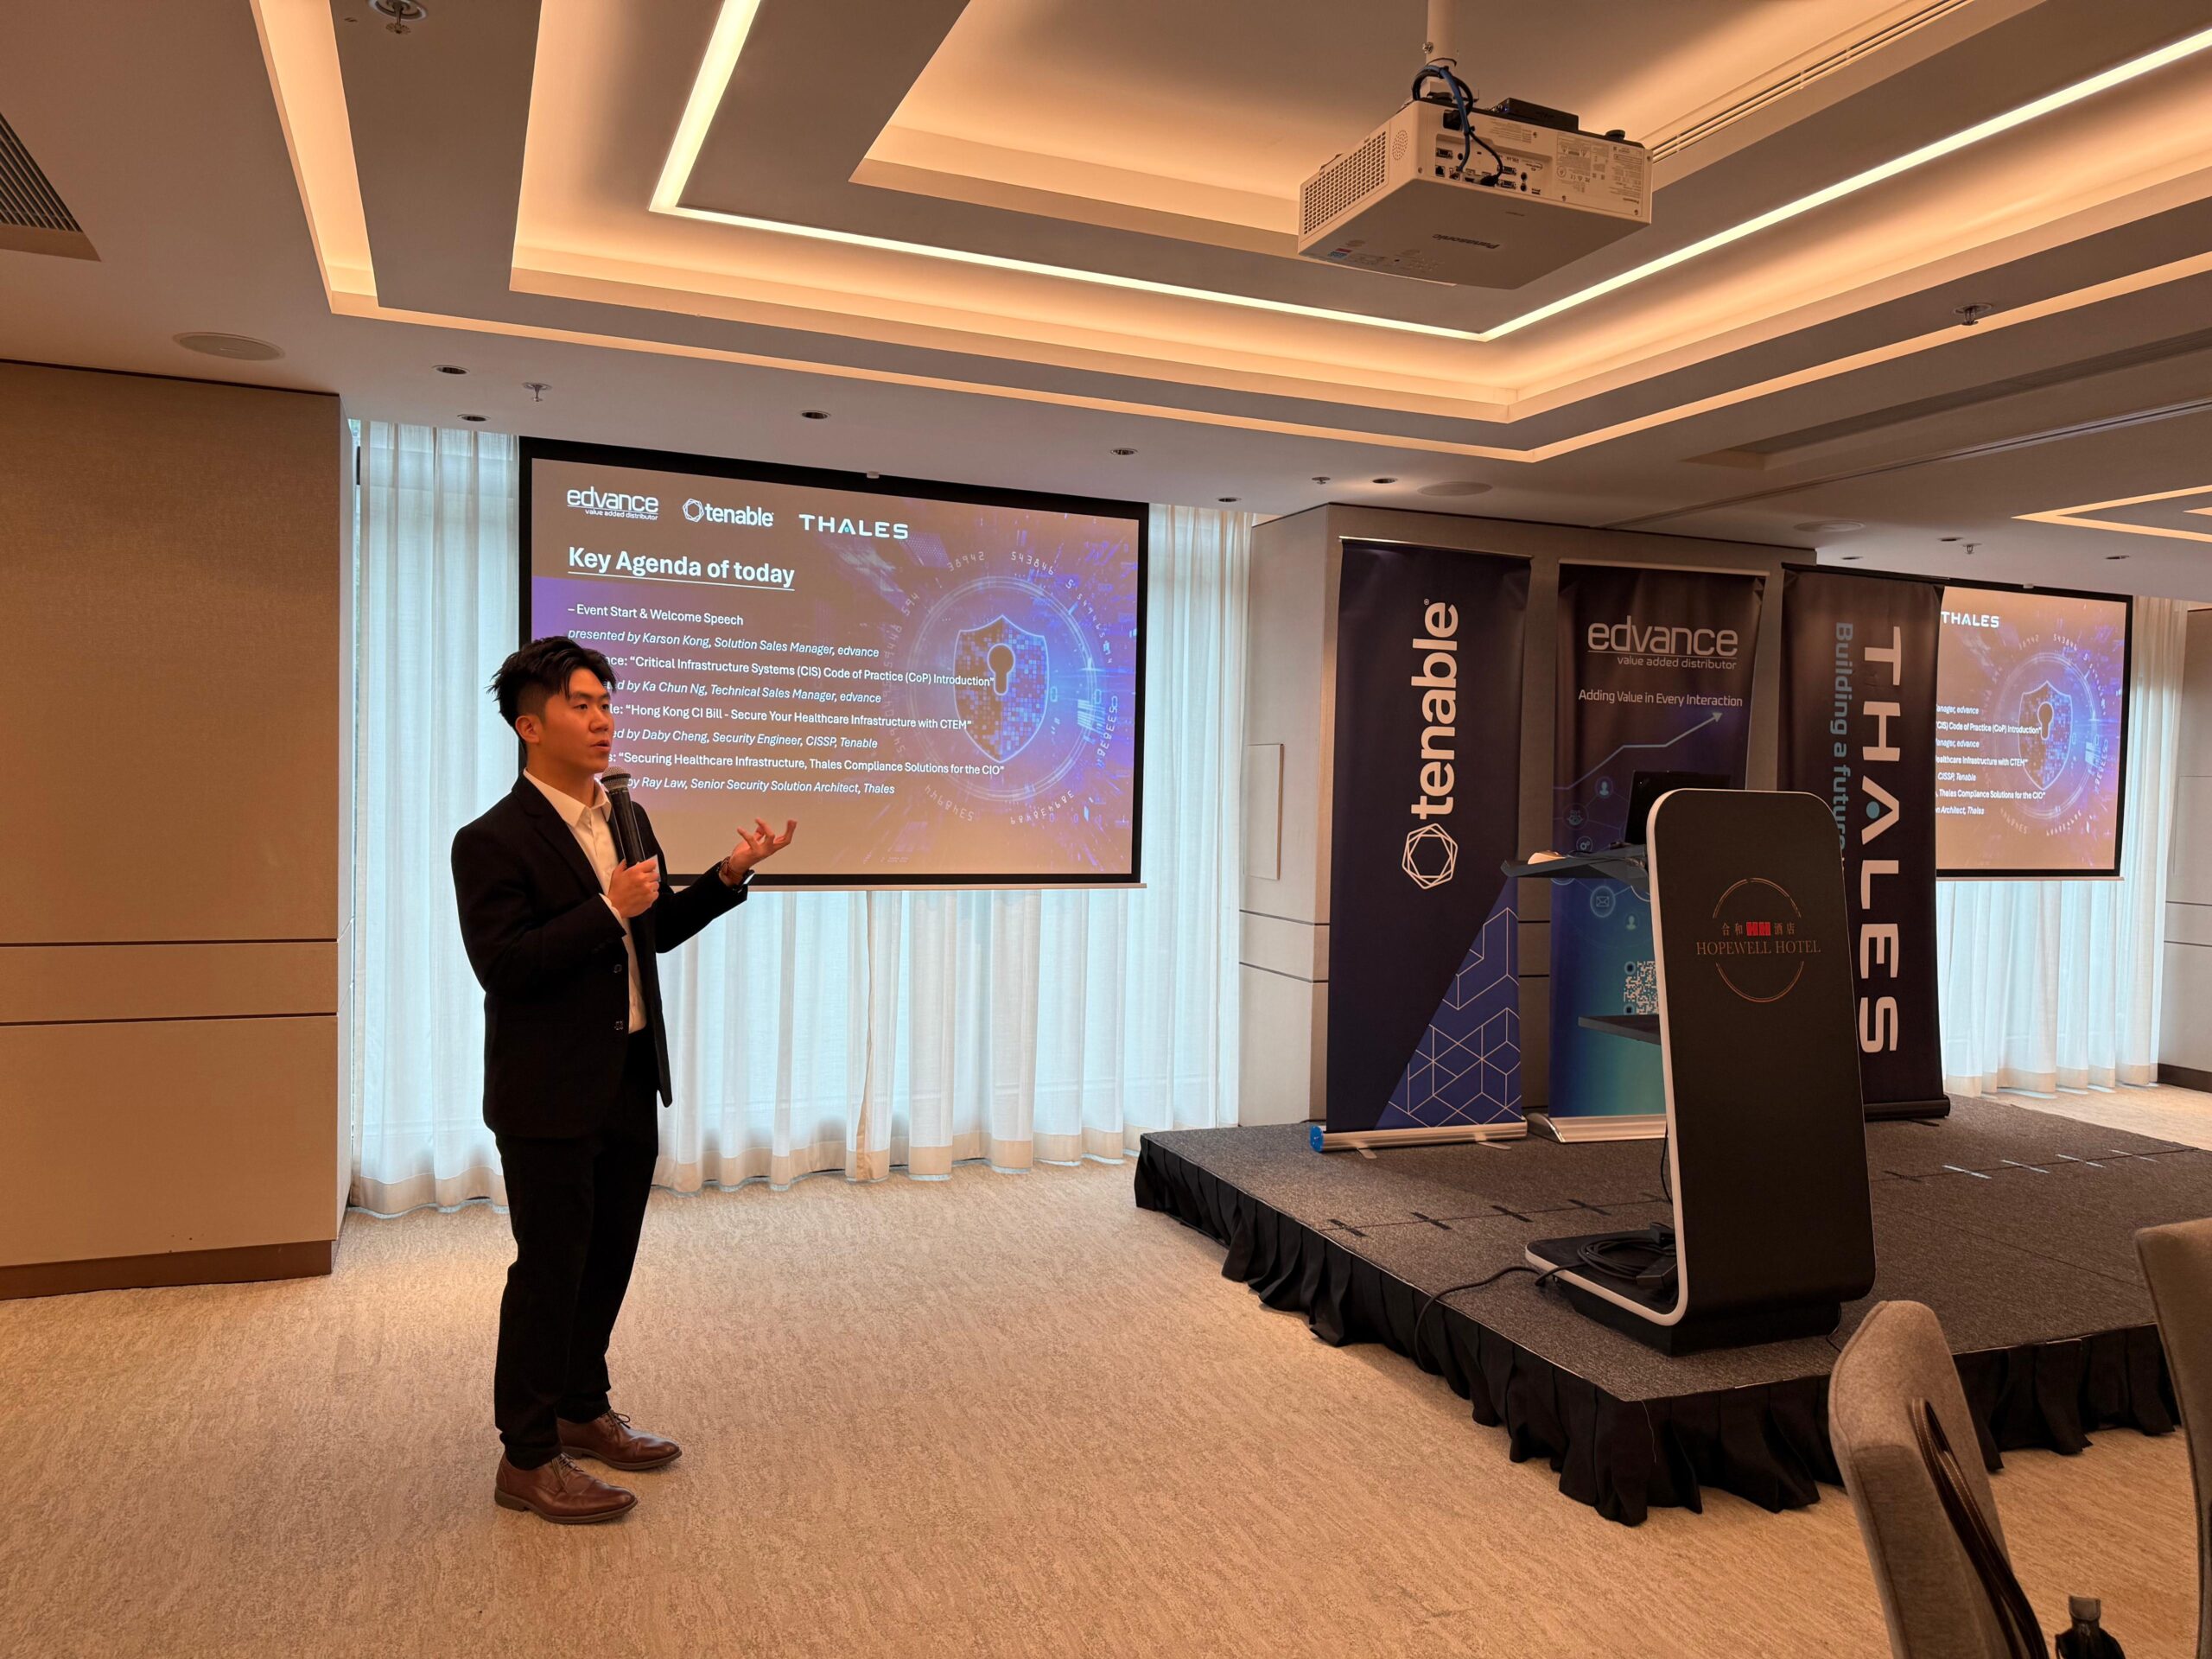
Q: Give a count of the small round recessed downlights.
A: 9